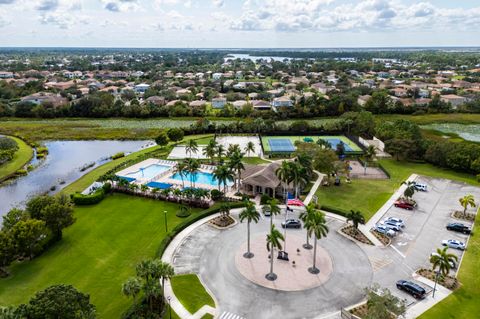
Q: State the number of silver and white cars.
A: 6